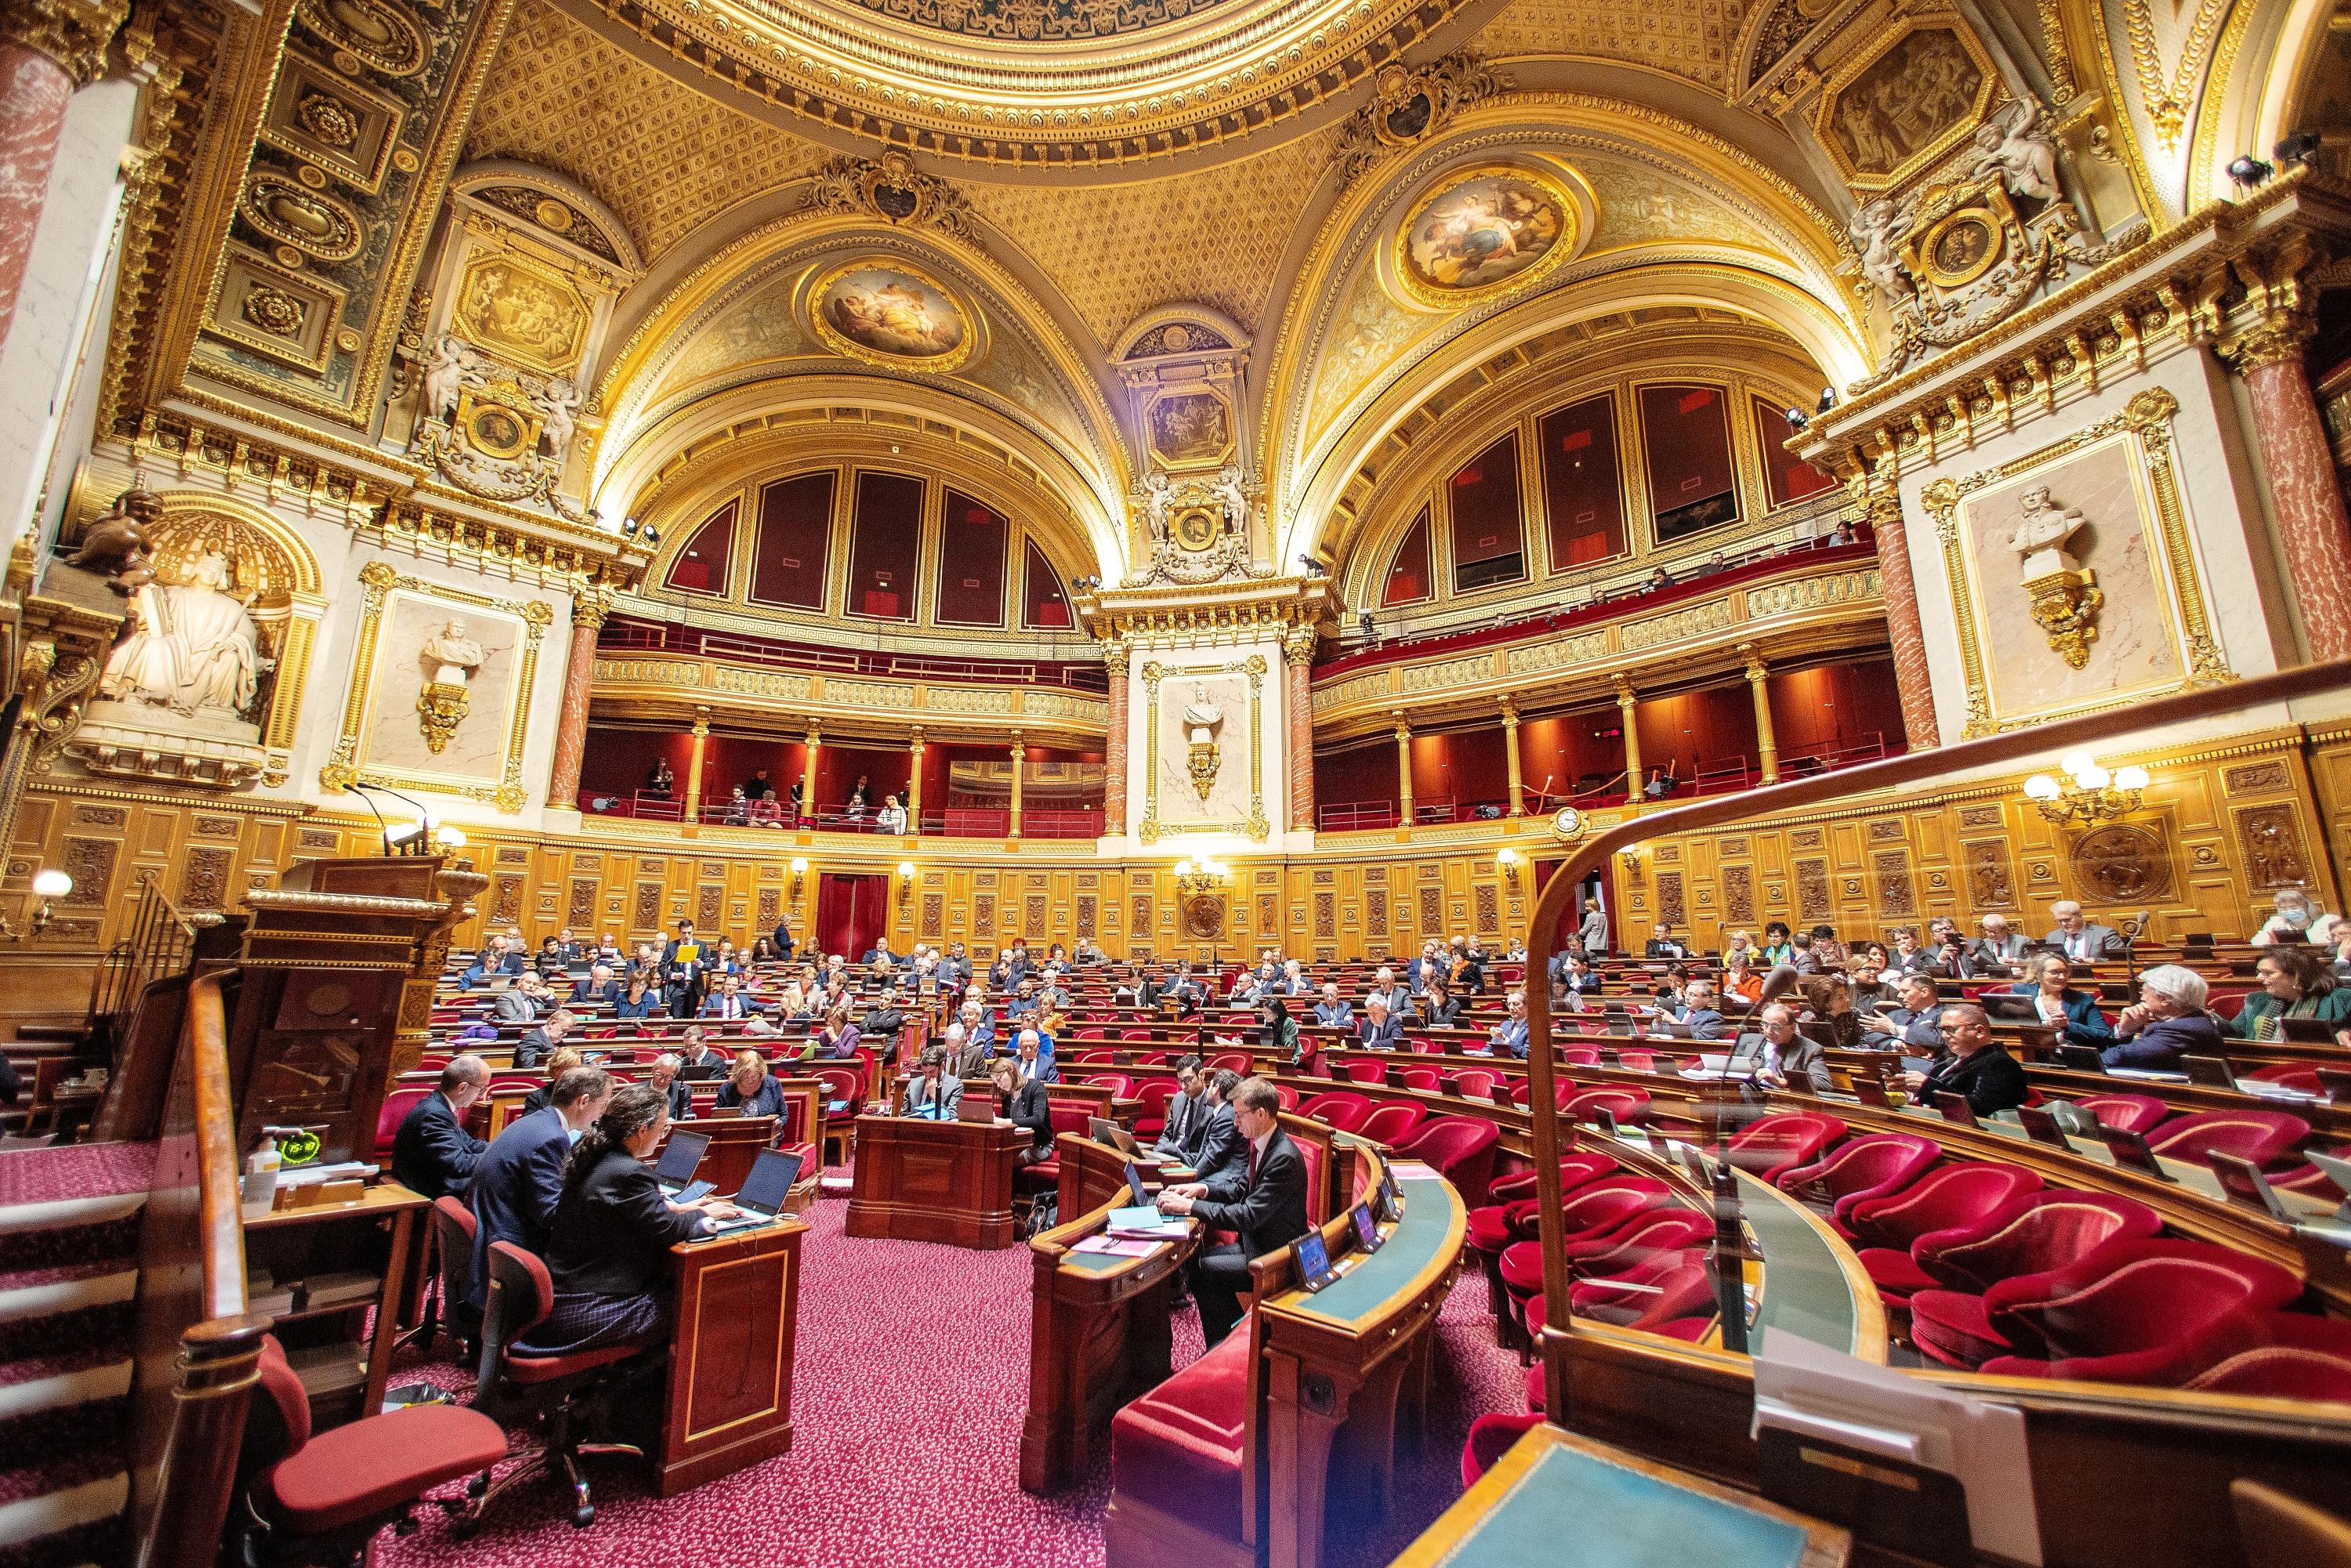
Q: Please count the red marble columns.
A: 6